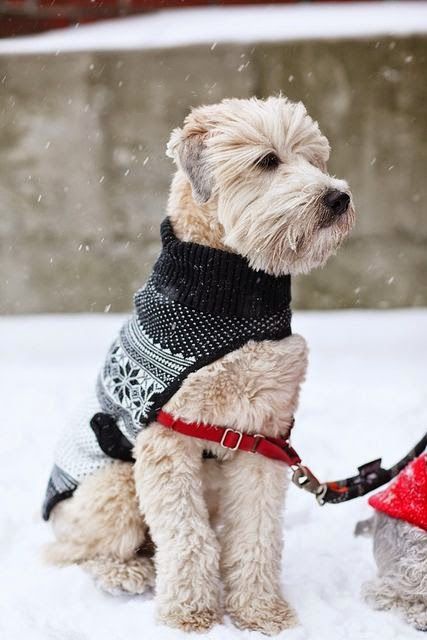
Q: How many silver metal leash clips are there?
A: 1